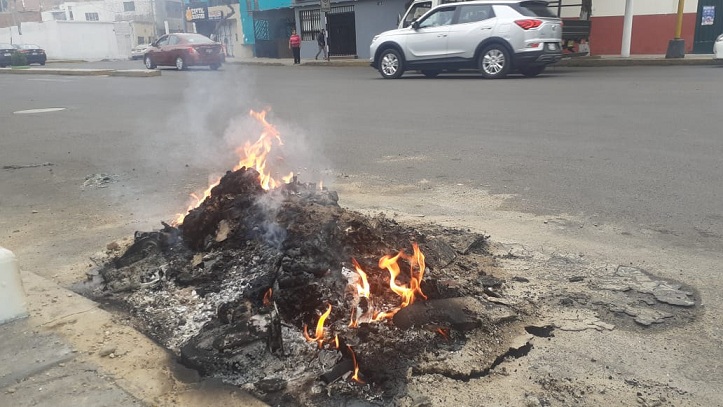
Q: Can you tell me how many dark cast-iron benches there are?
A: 0